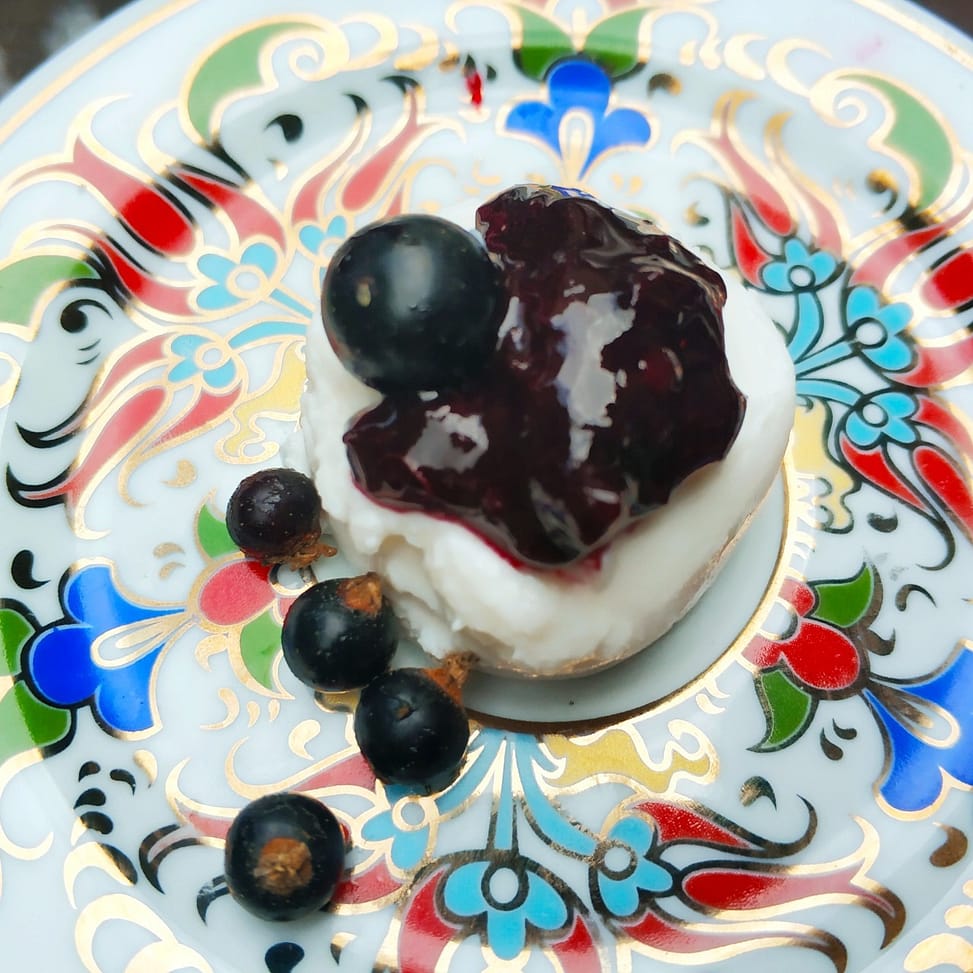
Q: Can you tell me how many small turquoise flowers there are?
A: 9